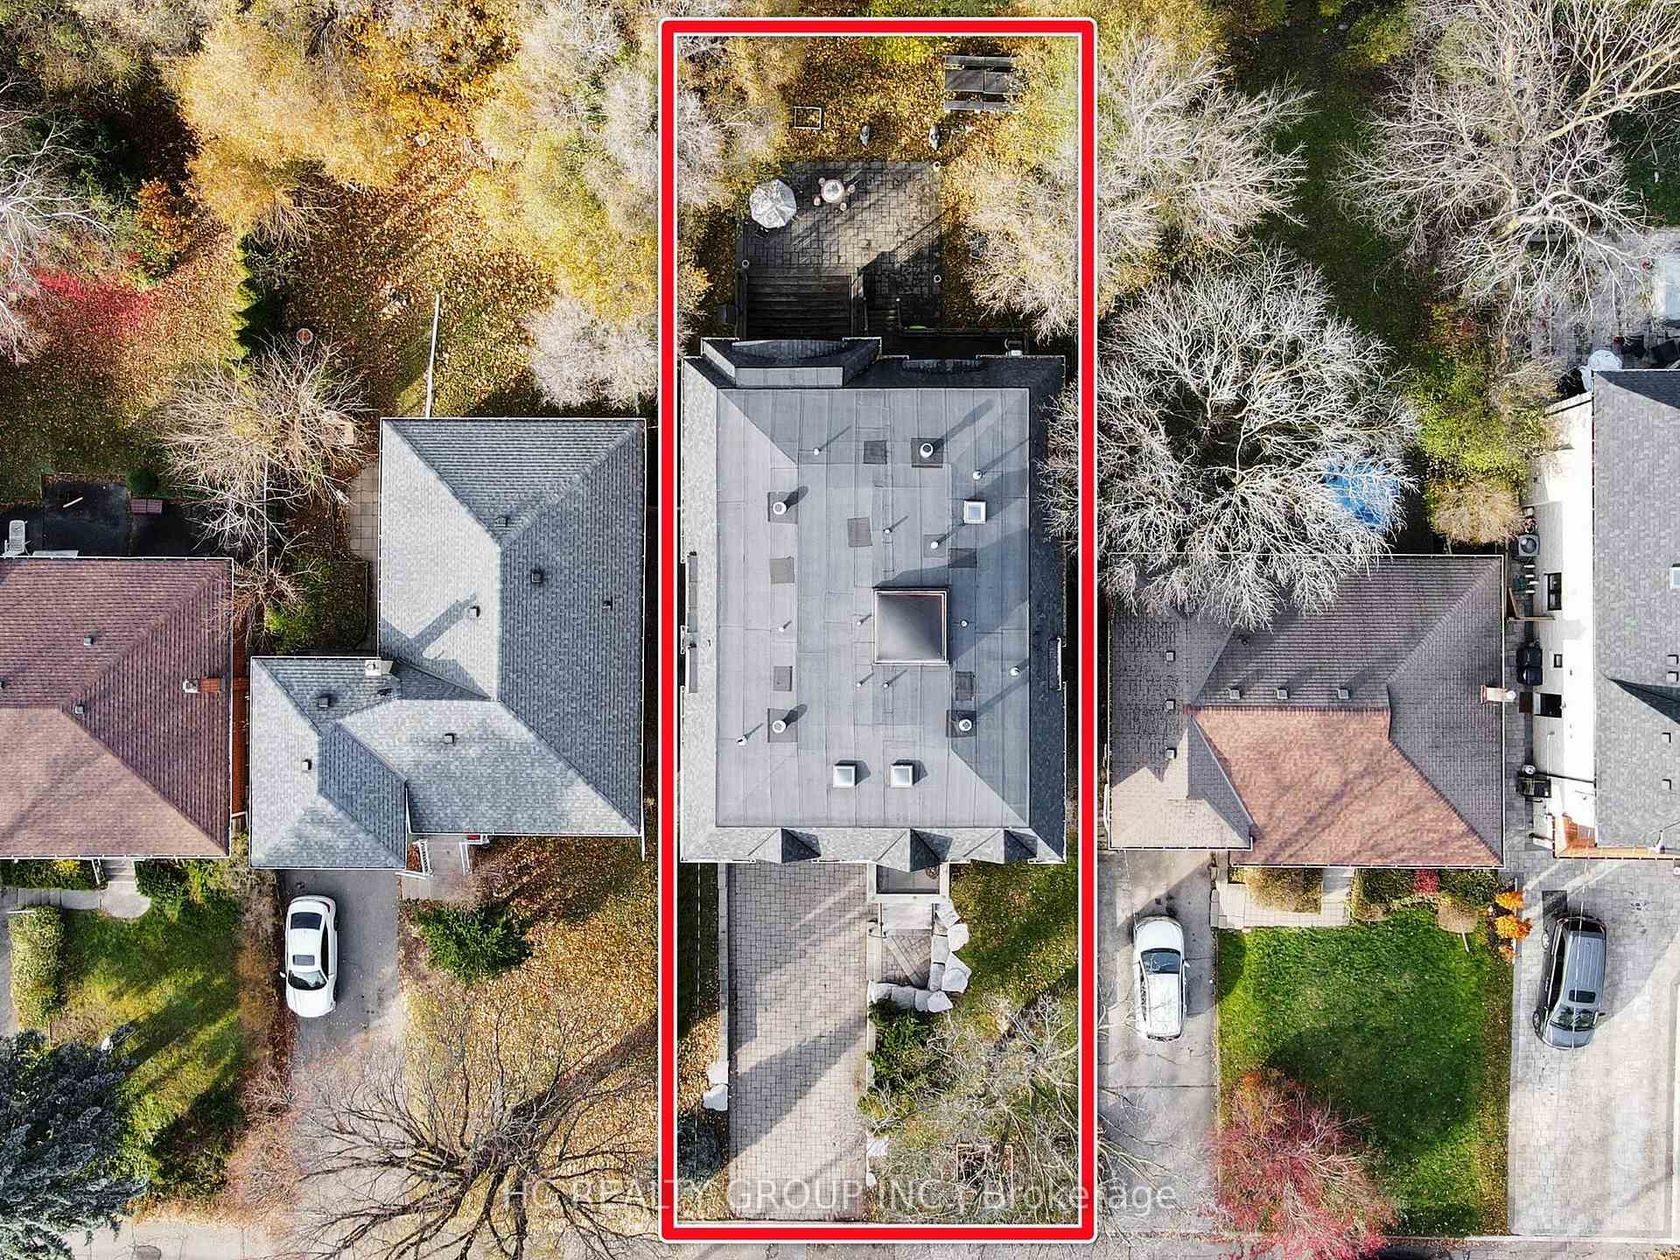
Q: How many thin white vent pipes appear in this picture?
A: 11